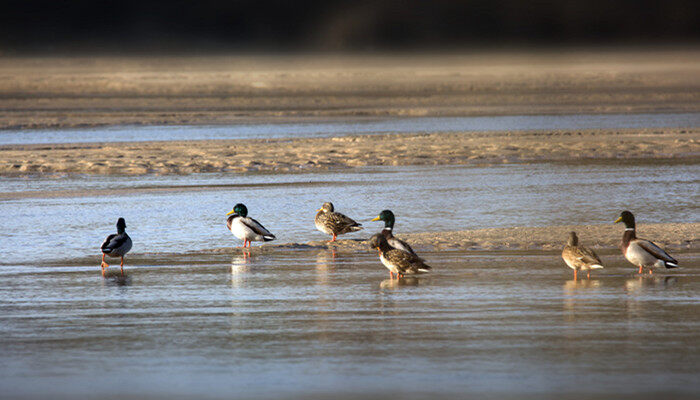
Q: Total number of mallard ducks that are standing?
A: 7